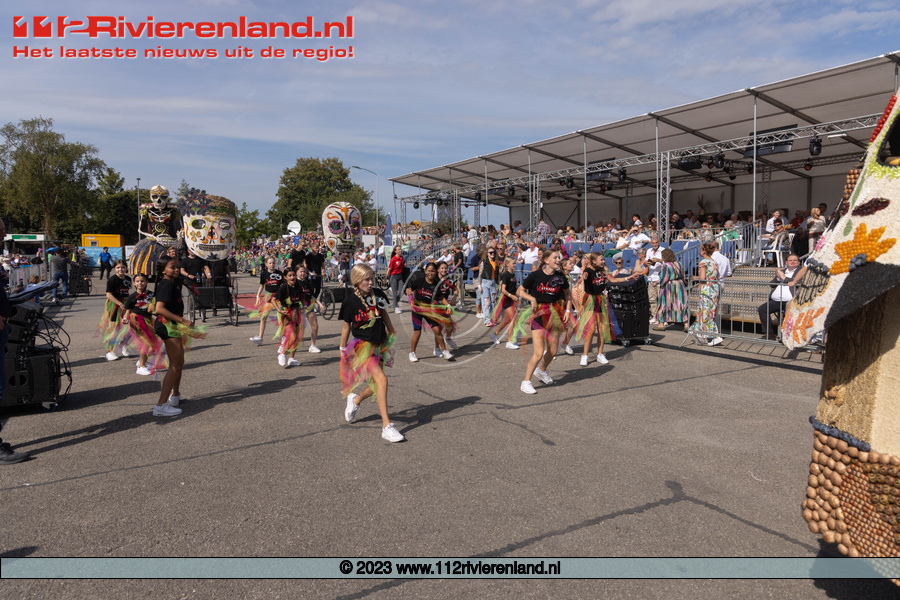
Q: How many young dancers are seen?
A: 13